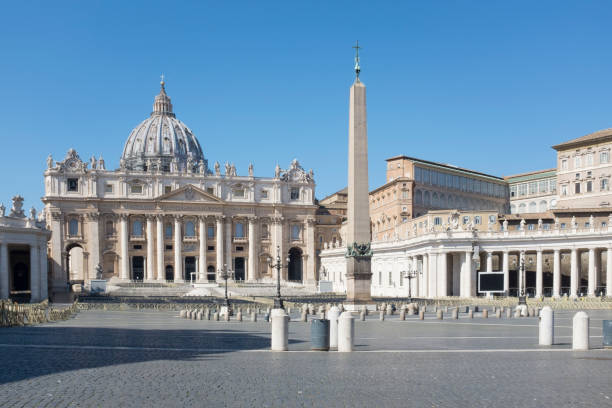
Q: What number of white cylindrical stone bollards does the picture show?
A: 5